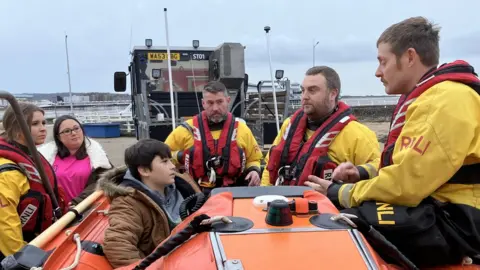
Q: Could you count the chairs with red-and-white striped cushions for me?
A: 0